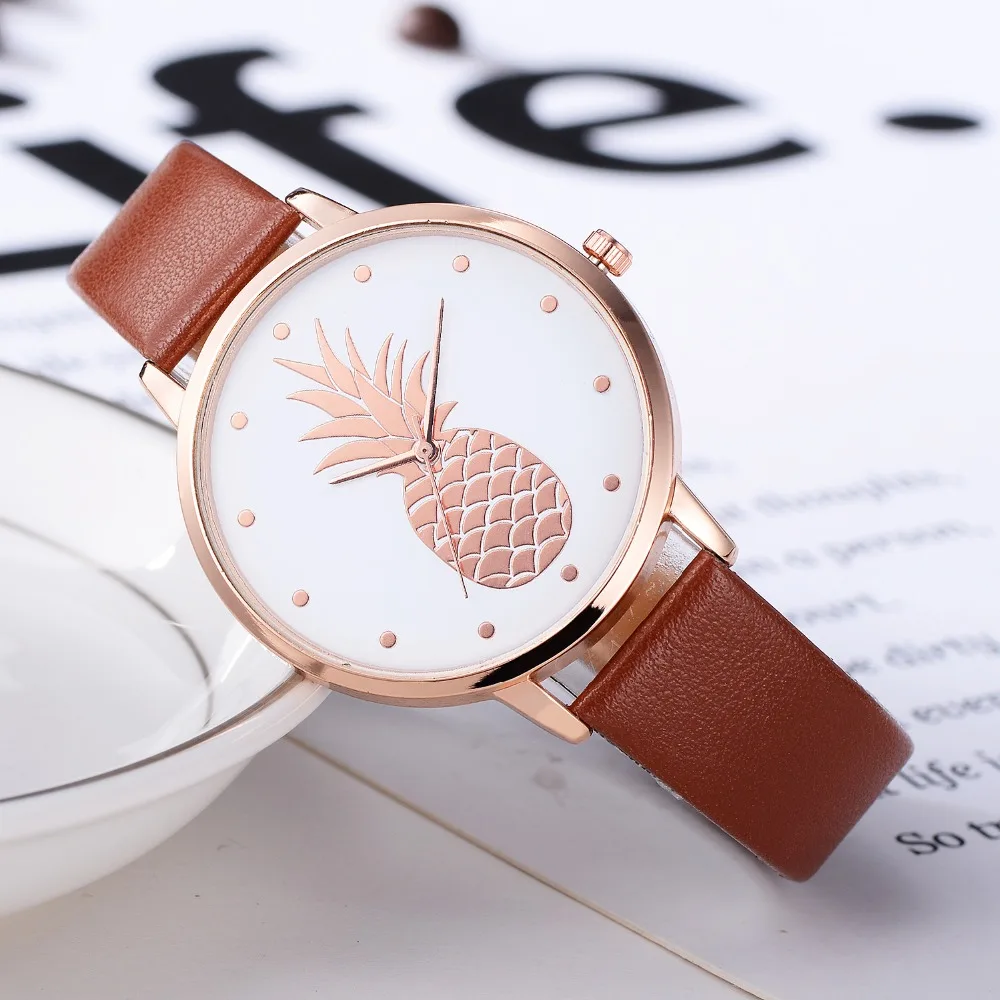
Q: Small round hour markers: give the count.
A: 12